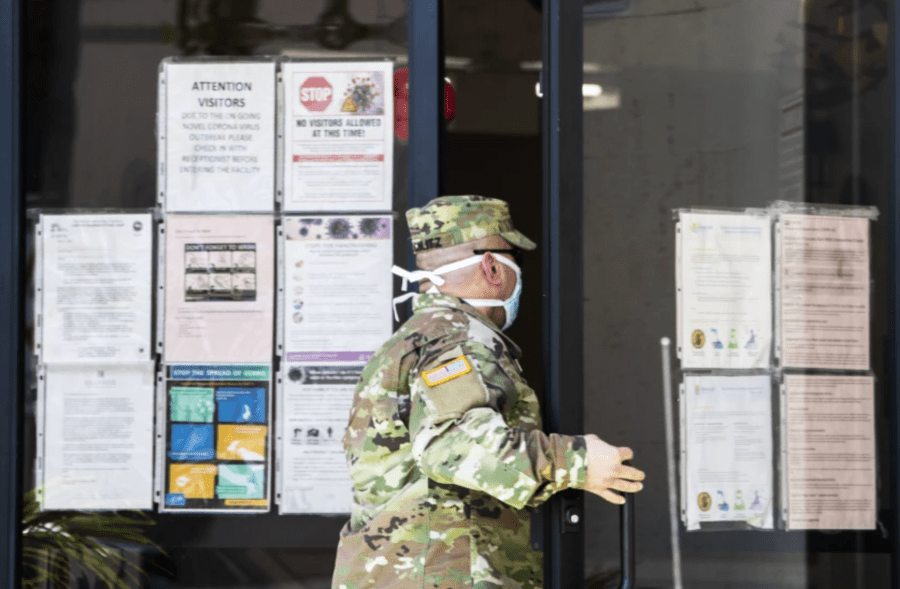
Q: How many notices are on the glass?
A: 12